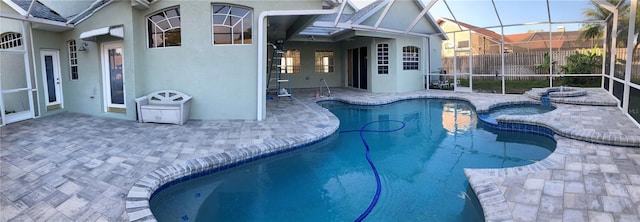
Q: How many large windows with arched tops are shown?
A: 2